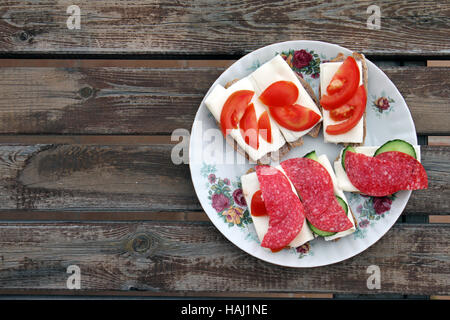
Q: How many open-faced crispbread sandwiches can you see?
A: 6